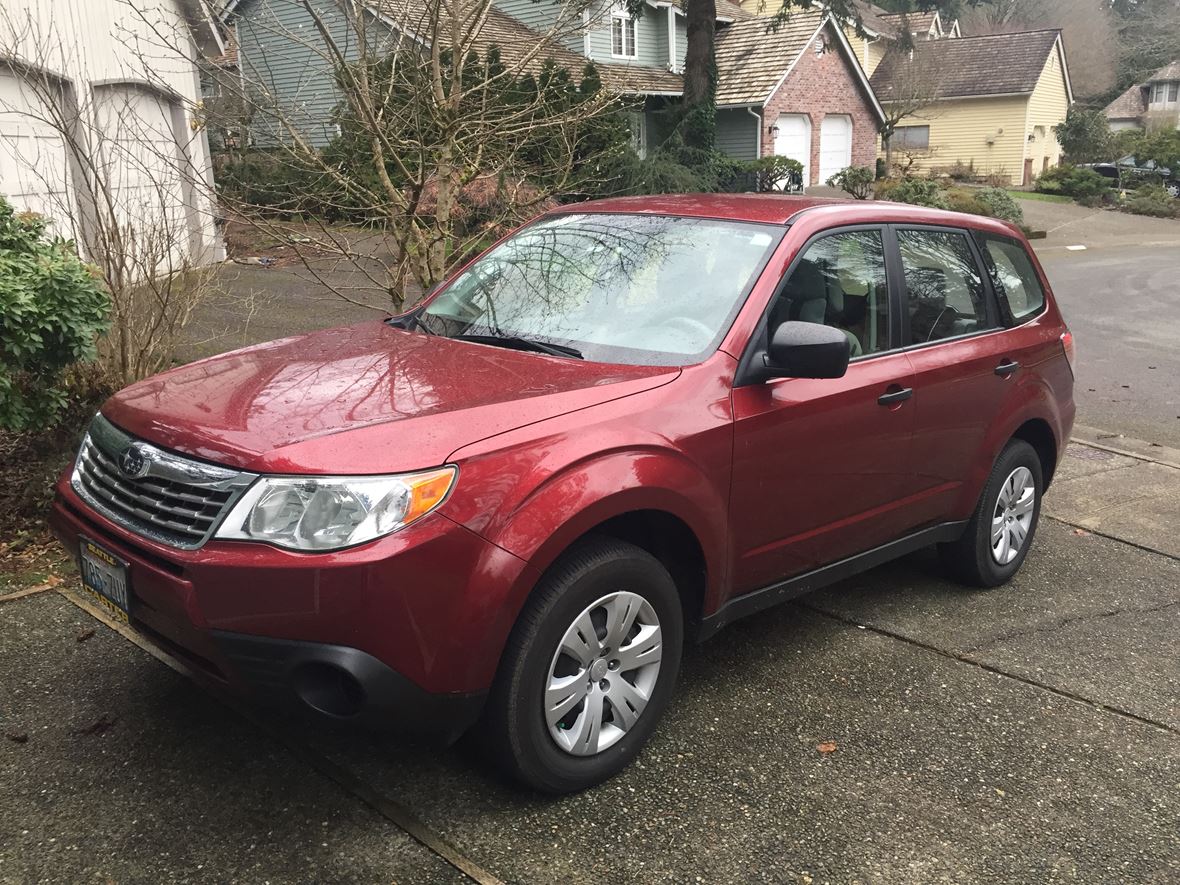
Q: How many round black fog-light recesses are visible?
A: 1